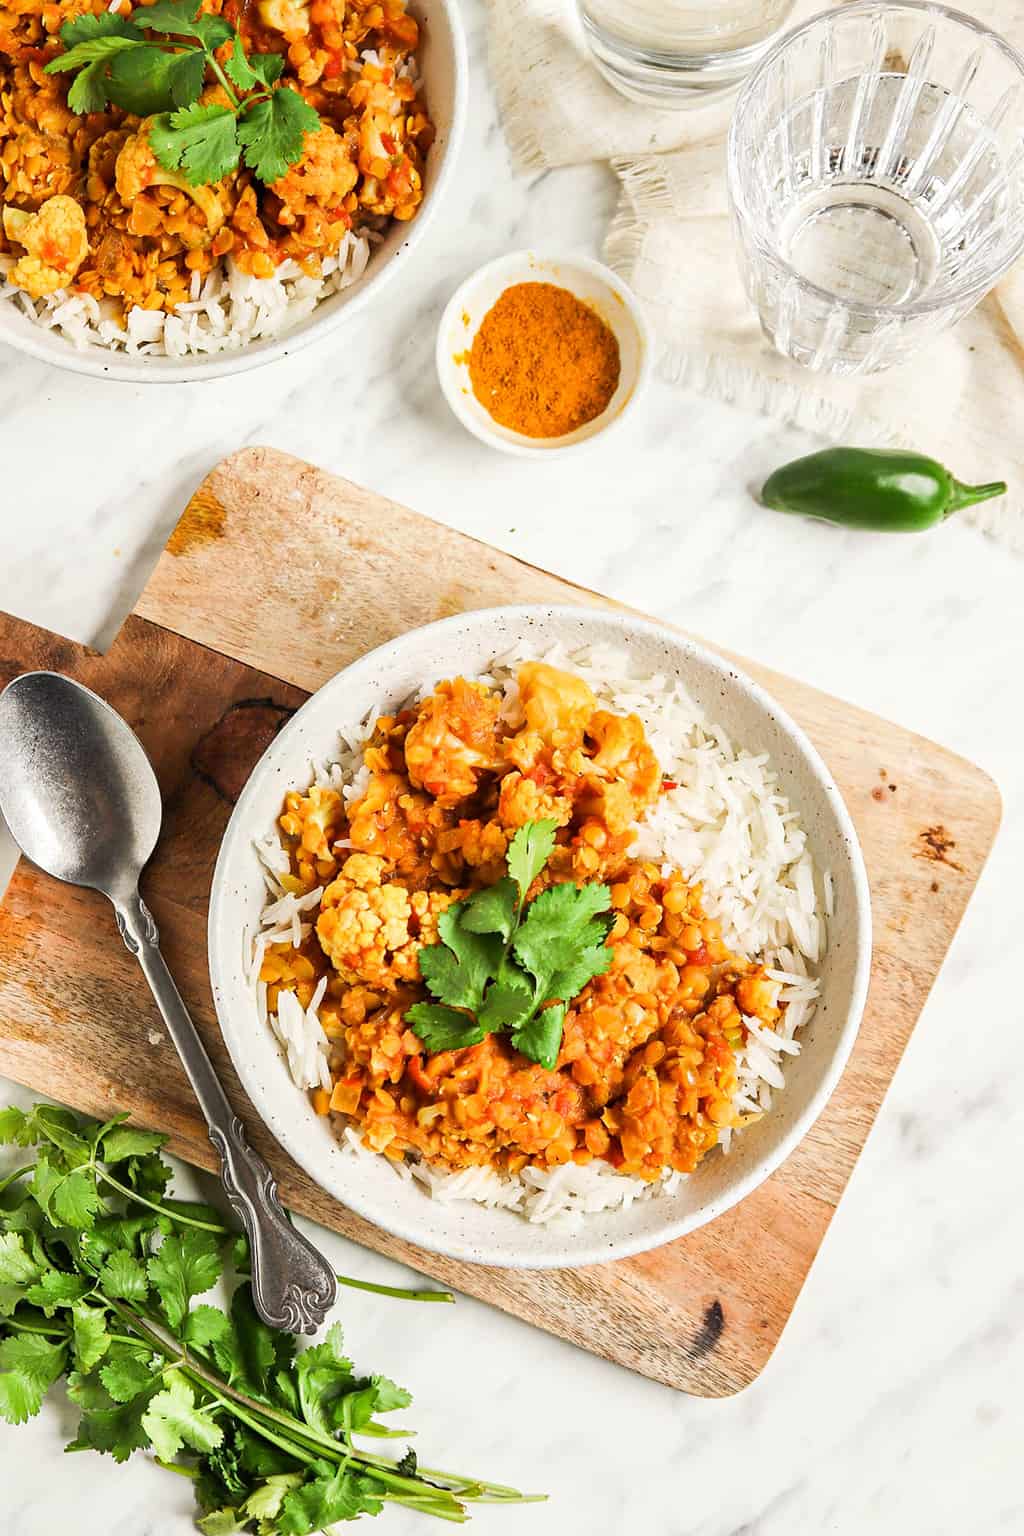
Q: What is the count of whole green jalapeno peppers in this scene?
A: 1